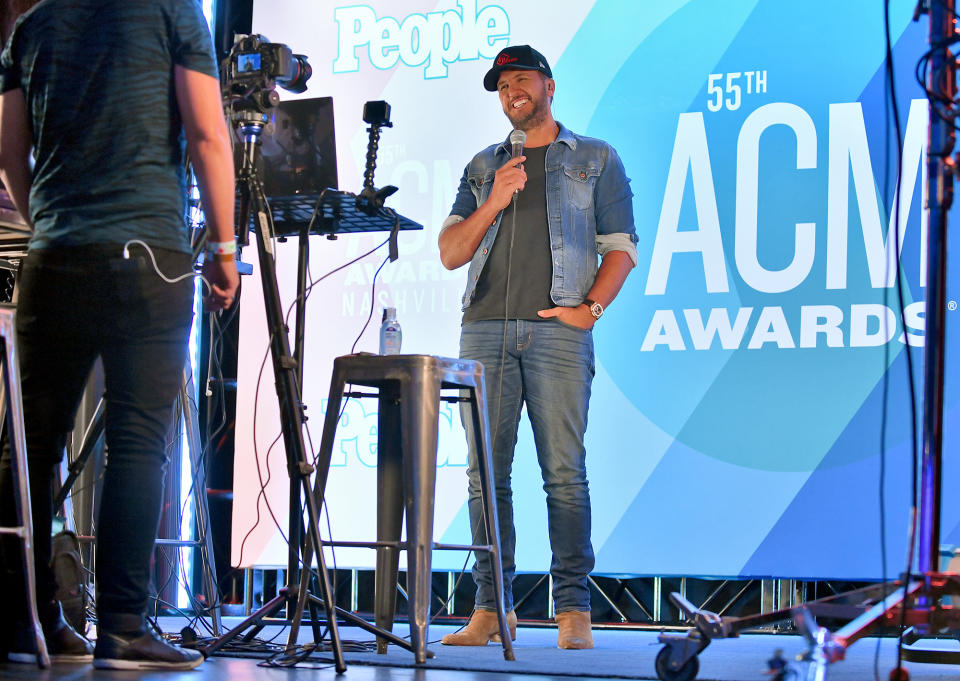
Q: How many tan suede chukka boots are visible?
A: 2